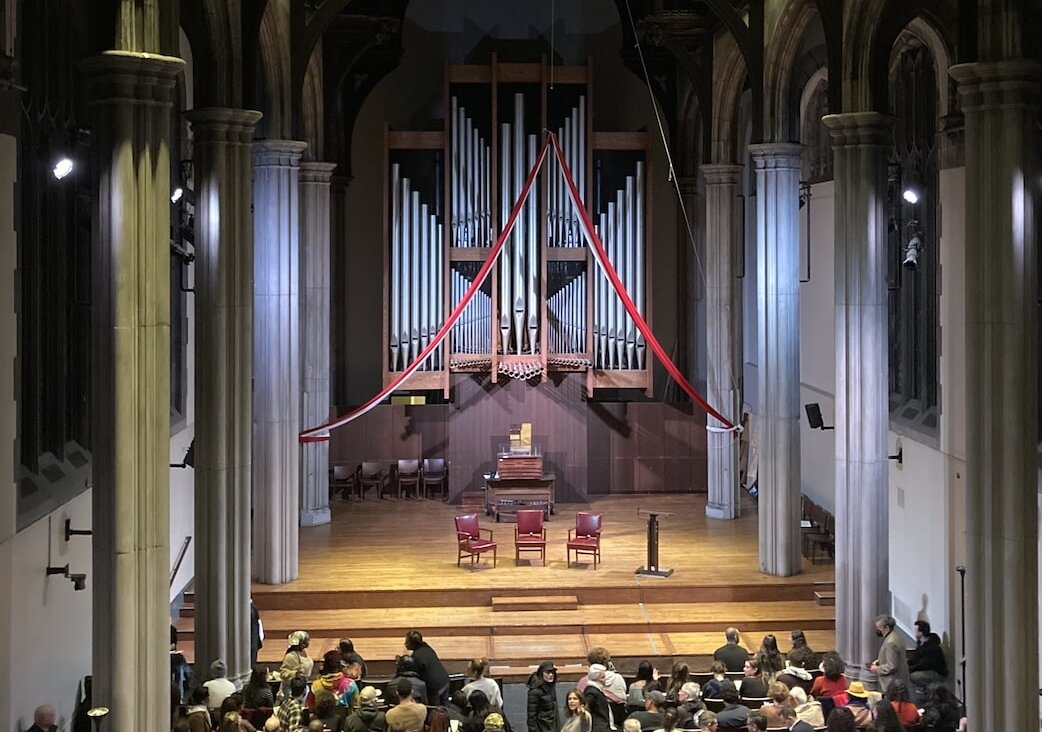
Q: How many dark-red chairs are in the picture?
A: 3